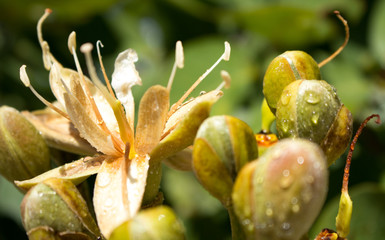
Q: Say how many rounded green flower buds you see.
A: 7